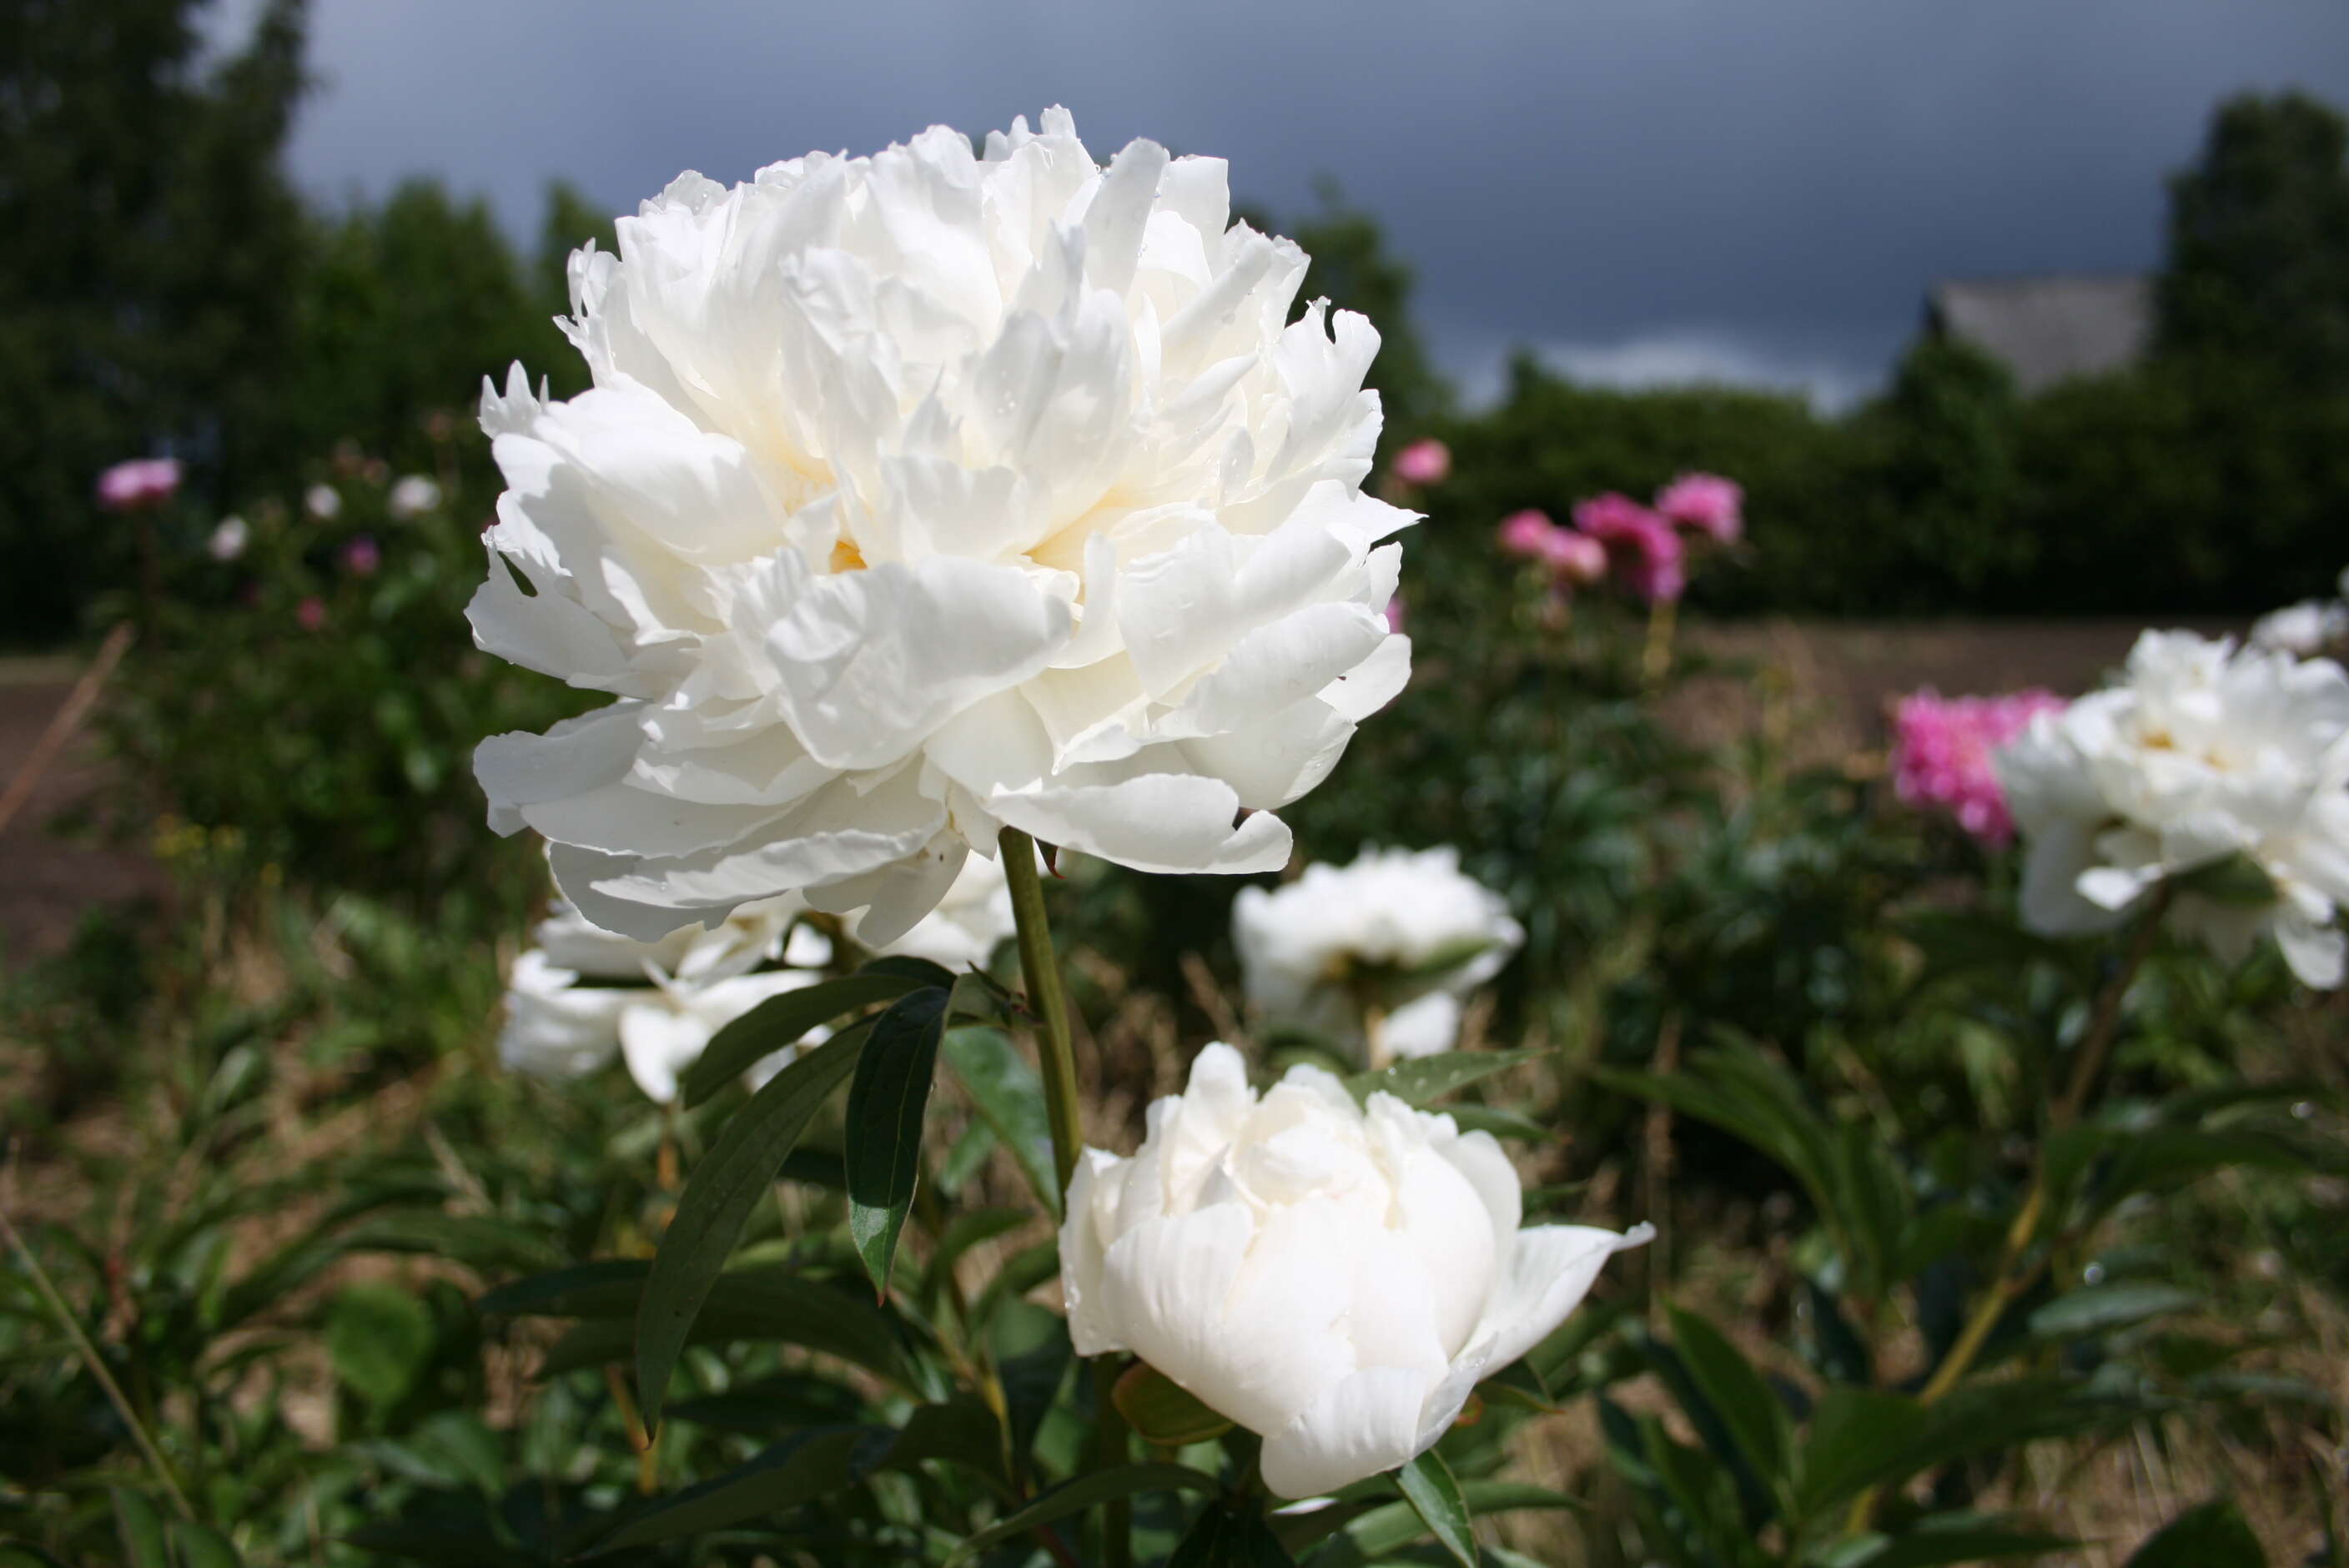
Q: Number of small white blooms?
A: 3